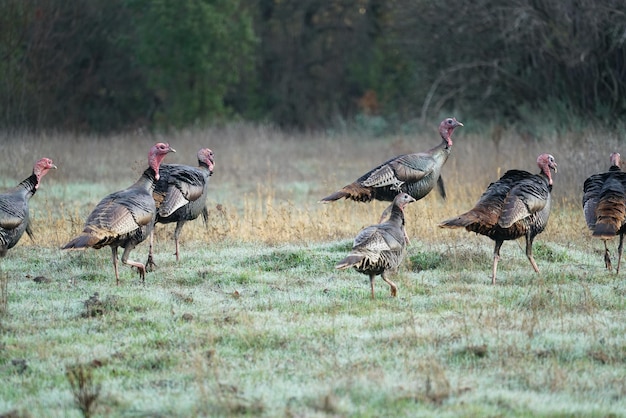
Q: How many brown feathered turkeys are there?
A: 7